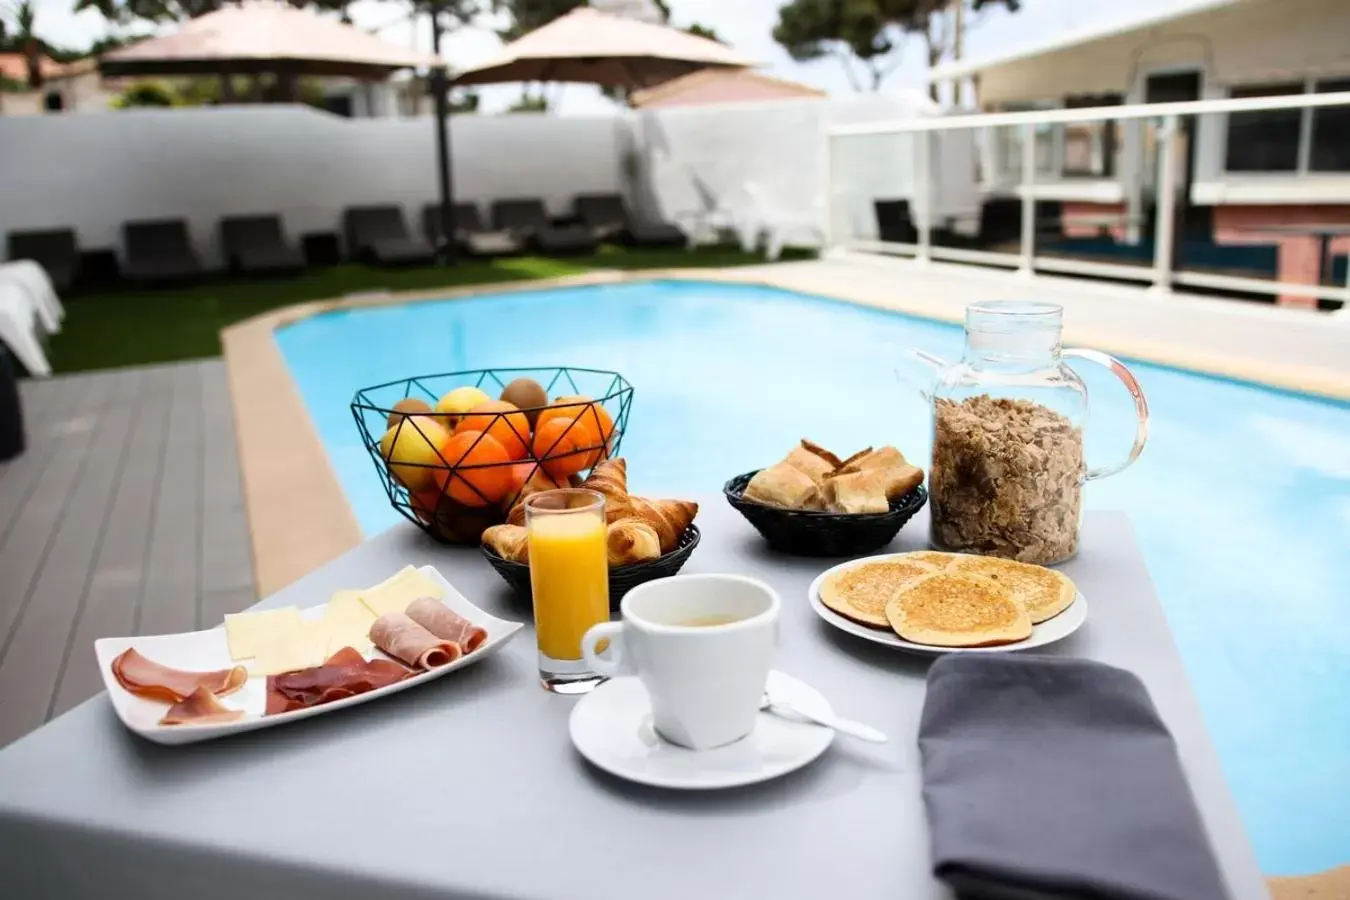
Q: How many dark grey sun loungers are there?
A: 7